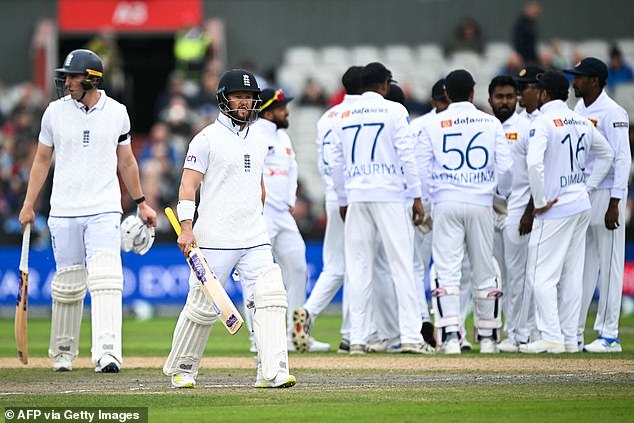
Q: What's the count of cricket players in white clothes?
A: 12